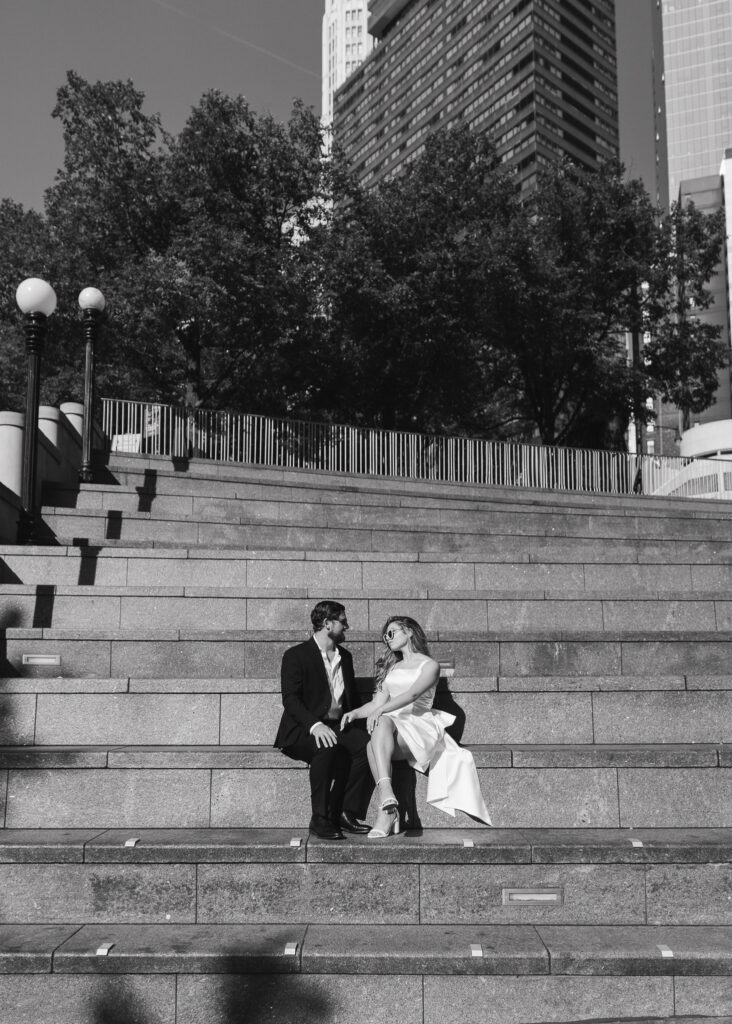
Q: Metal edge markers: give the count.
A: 8